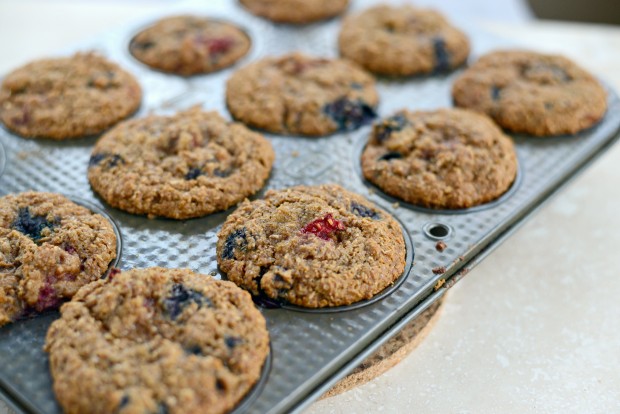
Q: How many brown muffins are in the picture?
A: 11